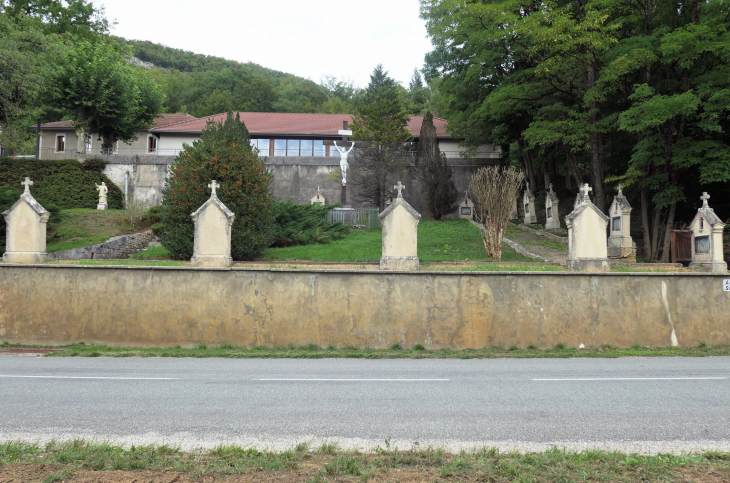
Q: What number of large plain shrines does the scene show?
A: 4